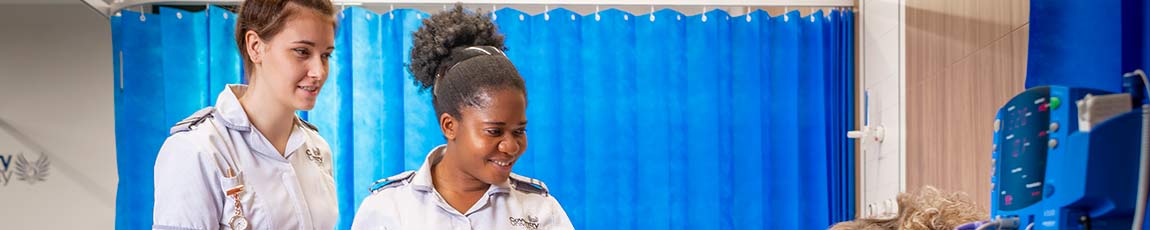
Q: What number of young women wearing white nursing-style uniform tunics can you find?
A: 2